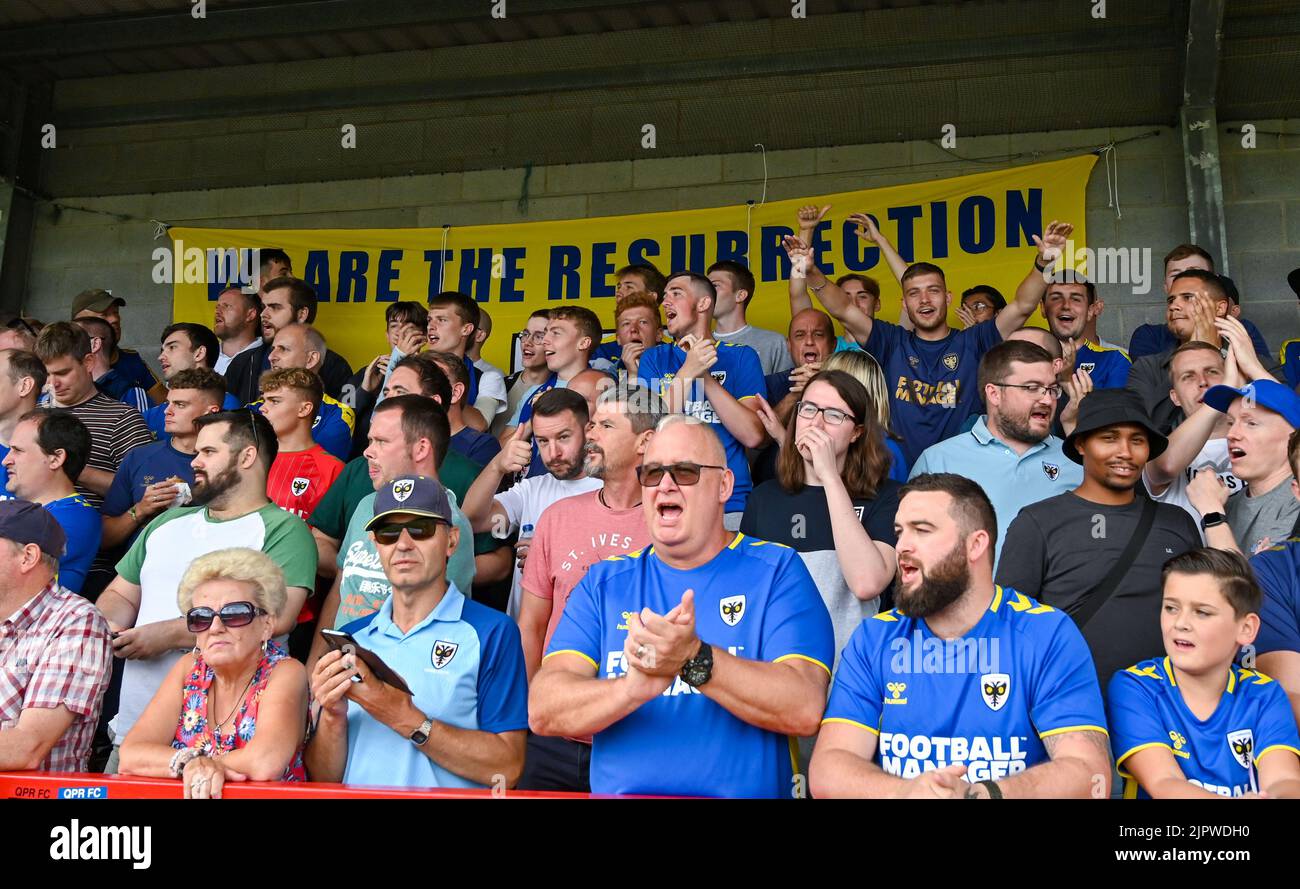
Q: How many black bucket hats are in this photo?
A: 1